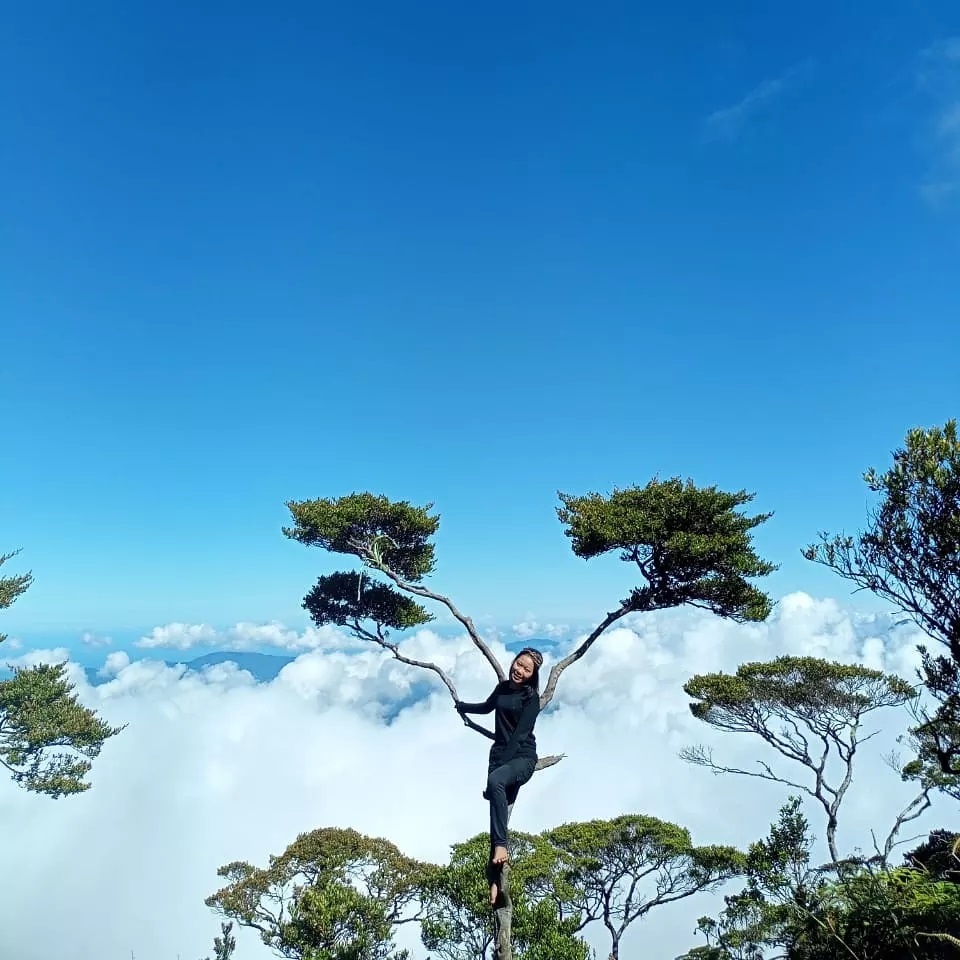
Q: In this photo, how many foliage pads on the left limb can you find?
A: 2